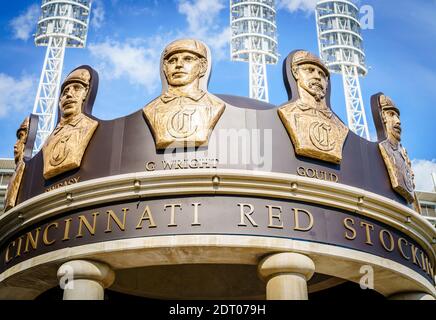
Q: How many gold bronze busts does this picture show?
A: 5